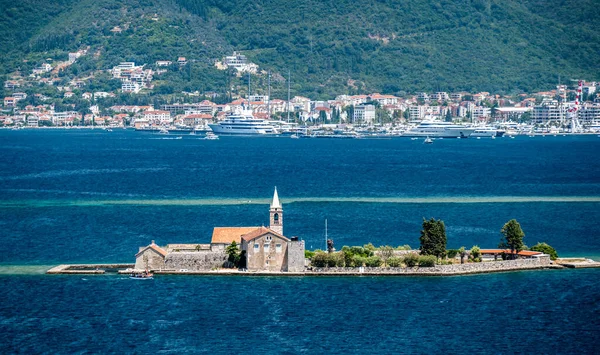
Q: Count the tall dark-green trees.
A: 2